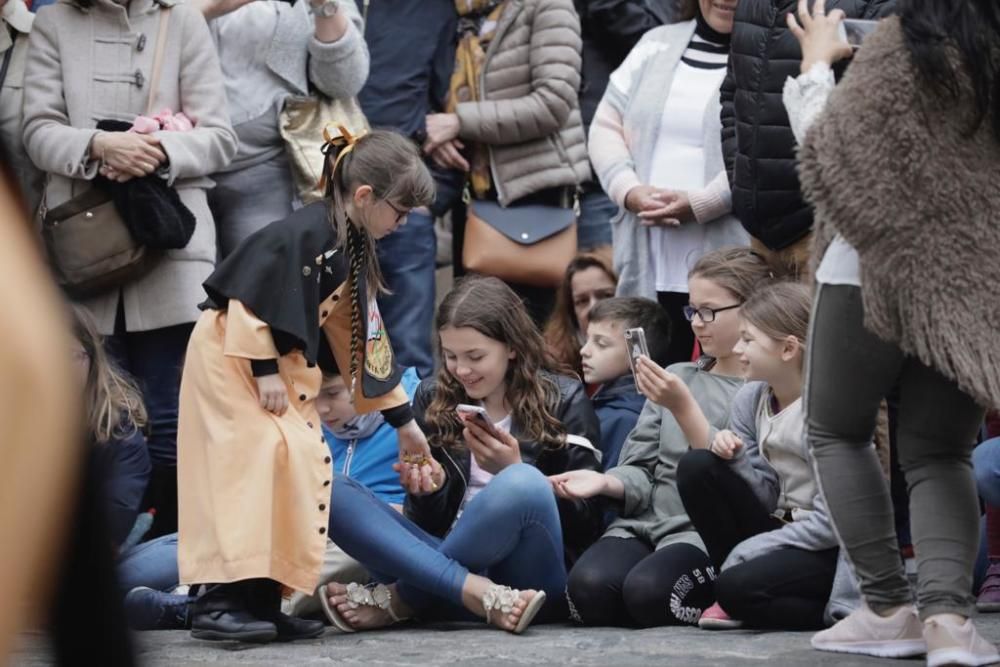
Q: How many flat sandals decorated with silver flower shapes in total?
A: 2